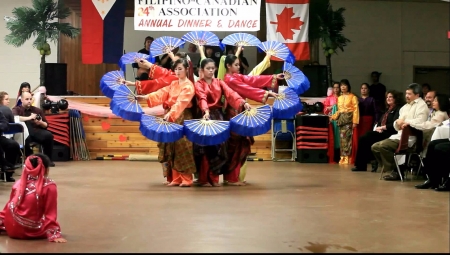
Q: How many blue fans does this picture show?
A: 12